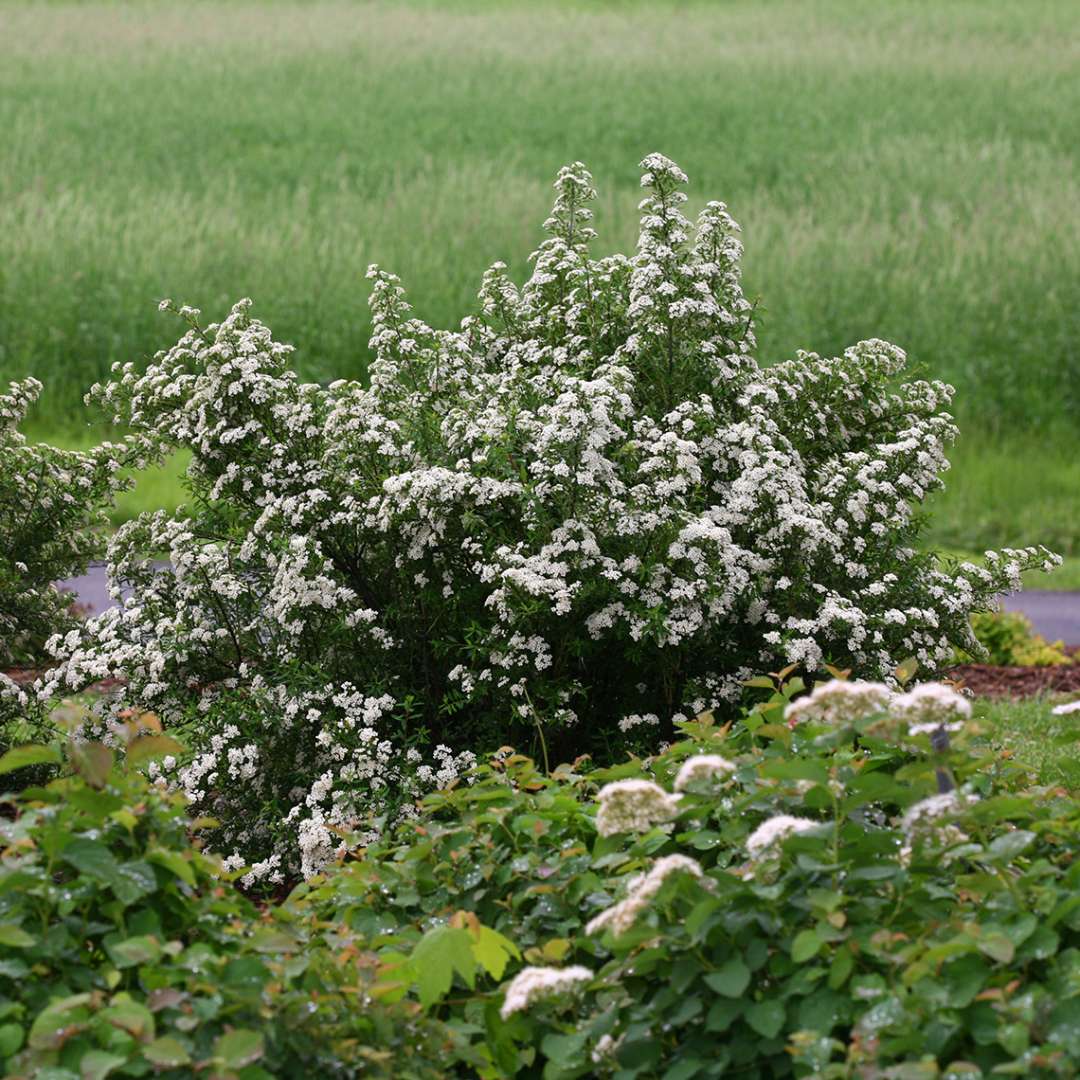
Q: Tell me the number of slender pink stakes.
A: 0